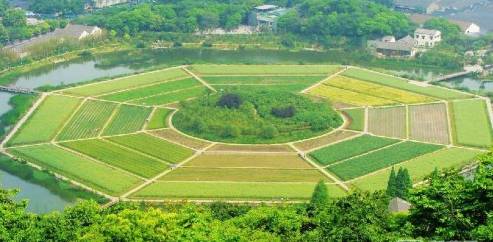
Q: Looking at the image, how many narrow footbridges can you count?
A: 2